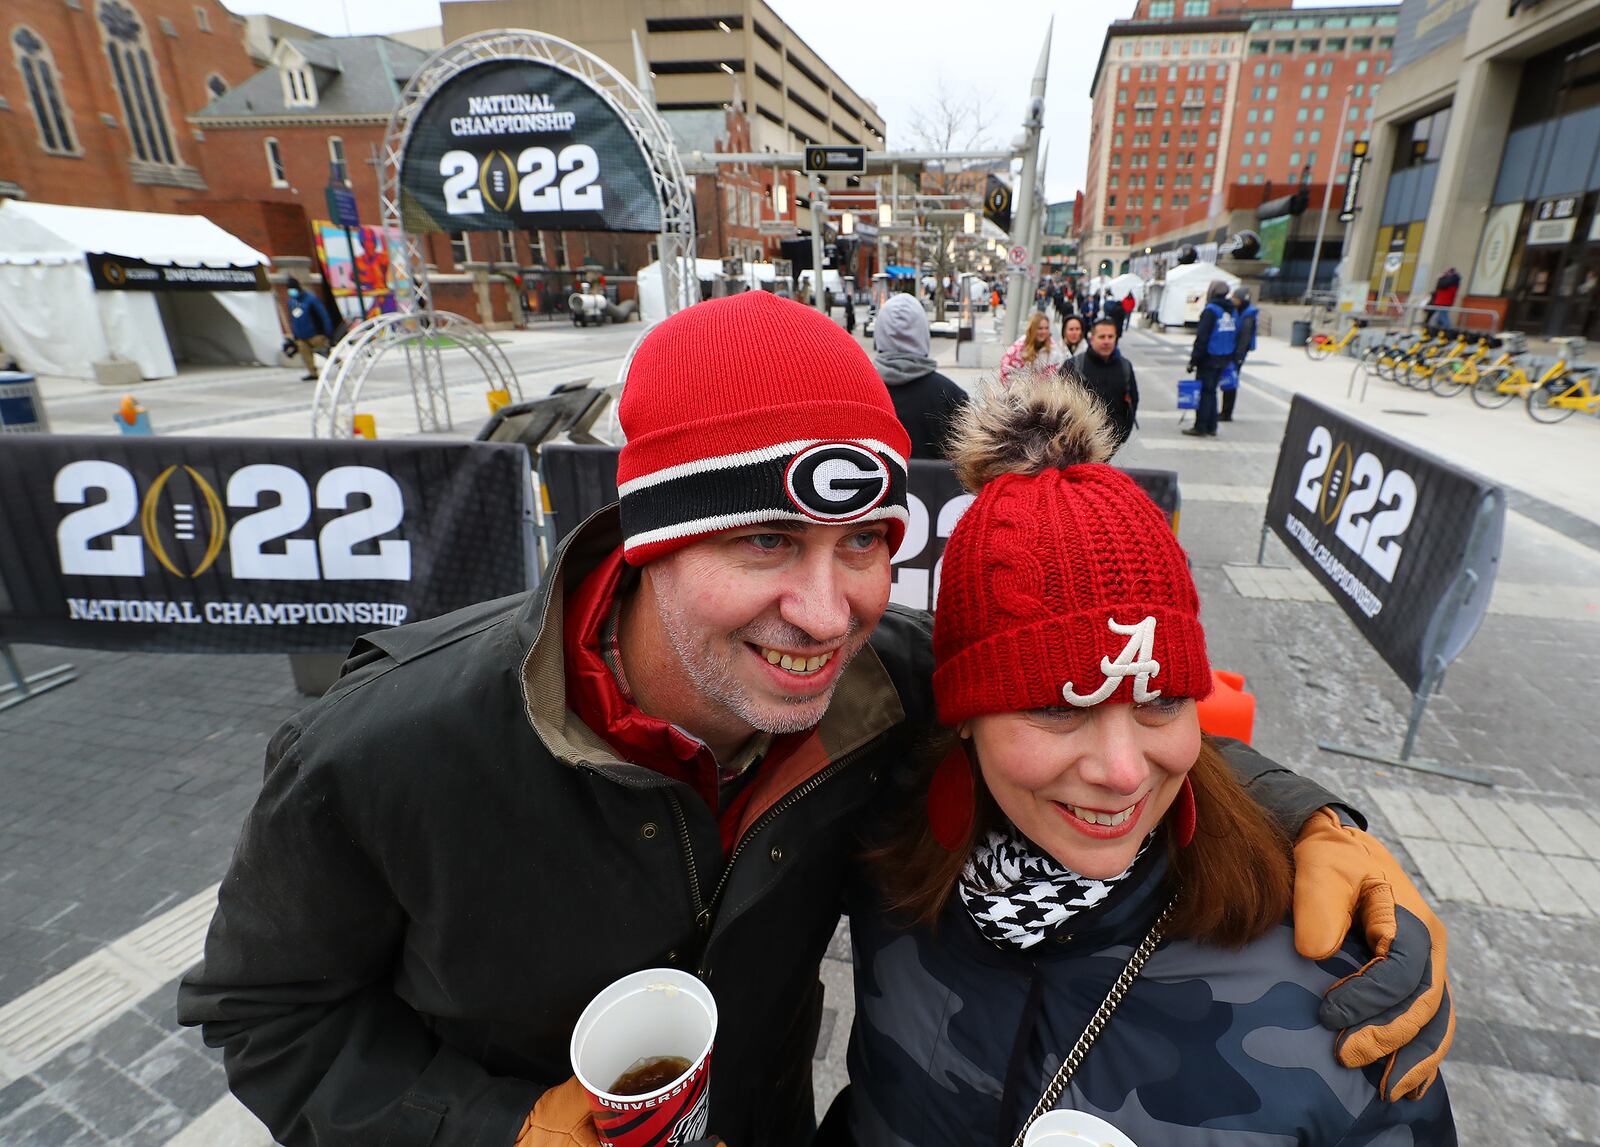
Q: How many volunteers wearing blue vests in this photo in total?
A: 2